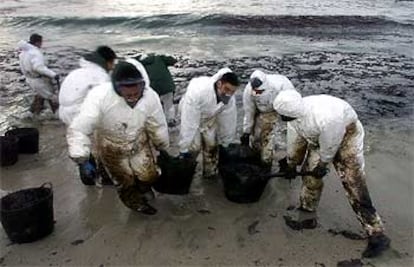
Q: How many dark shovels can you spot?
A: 1